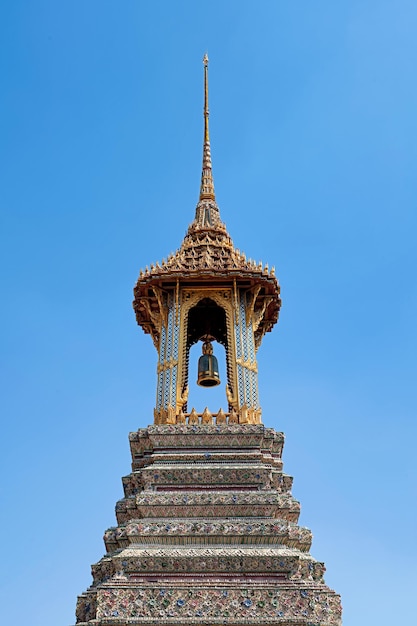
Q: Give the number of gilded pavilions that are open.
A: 1